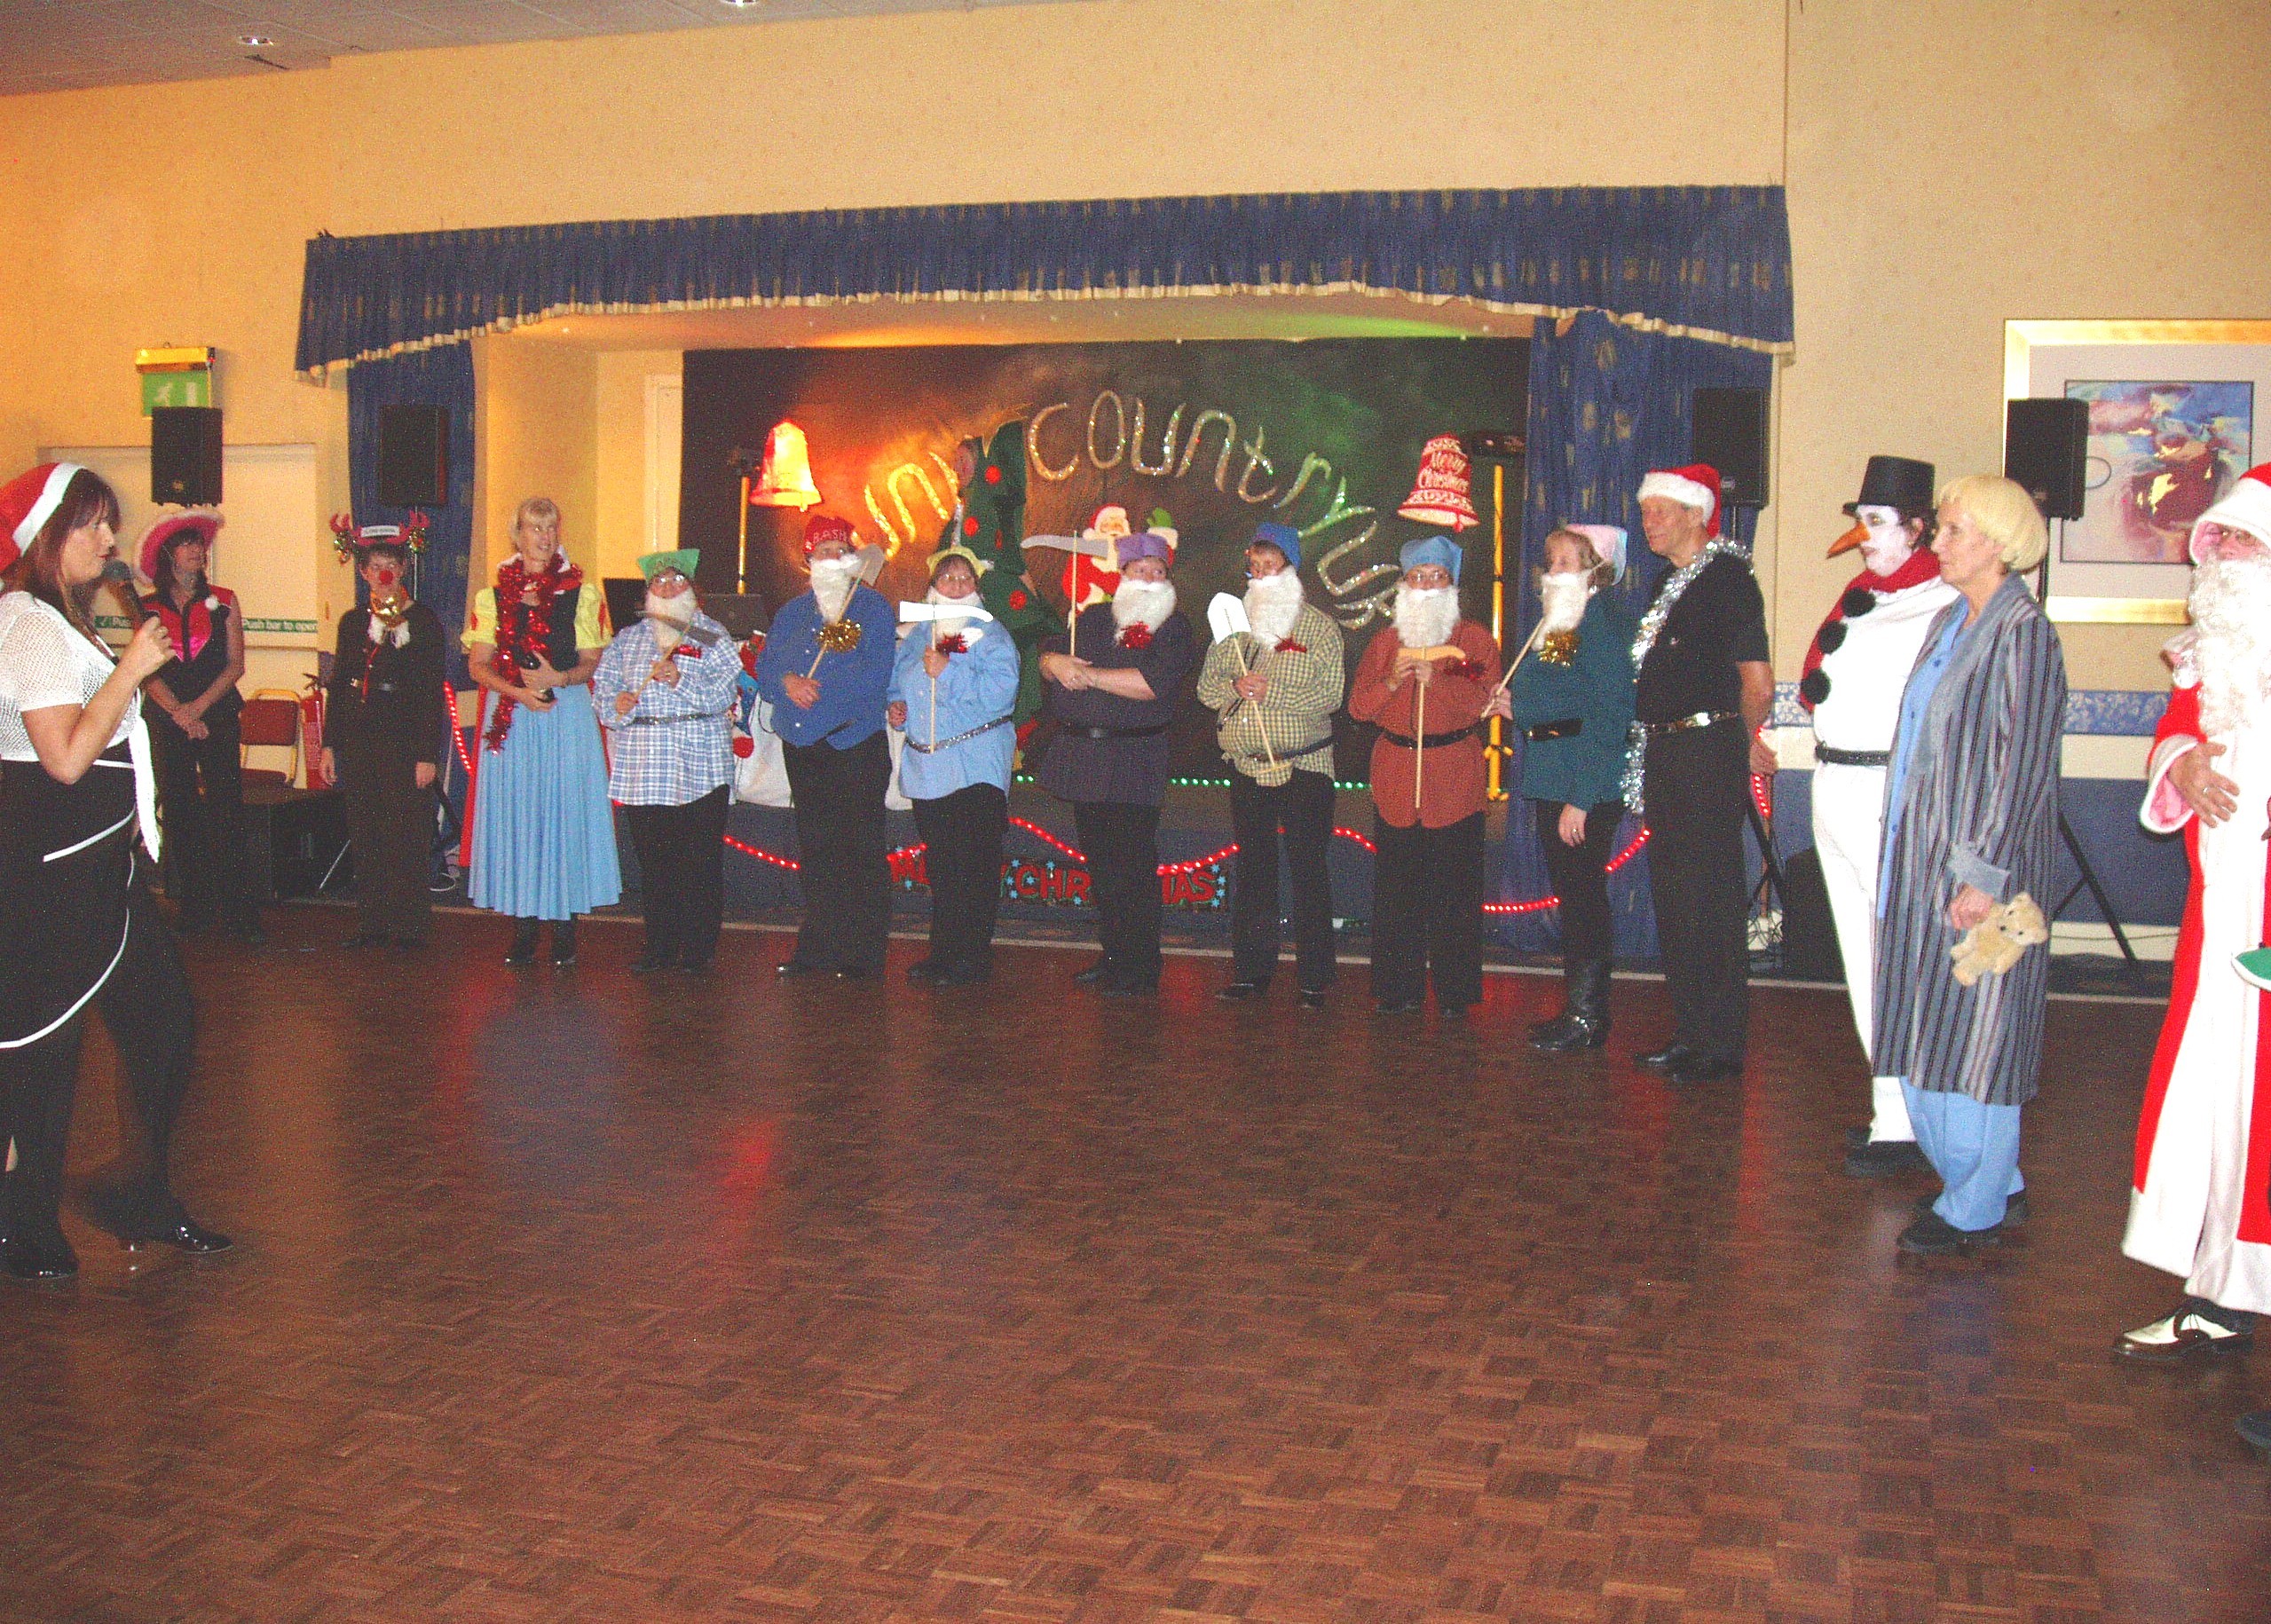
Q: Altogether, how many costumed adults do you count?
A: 15